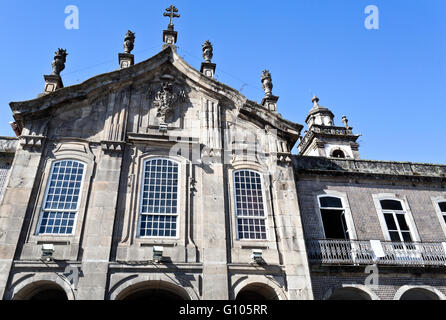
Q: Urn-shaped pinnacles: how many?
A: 4